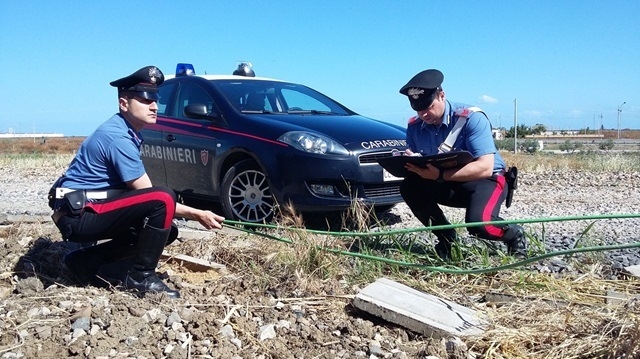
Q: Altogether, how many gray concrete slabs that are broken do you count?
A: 1